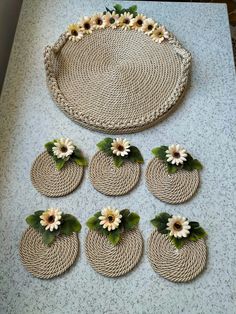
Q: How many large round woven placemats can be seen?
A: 1